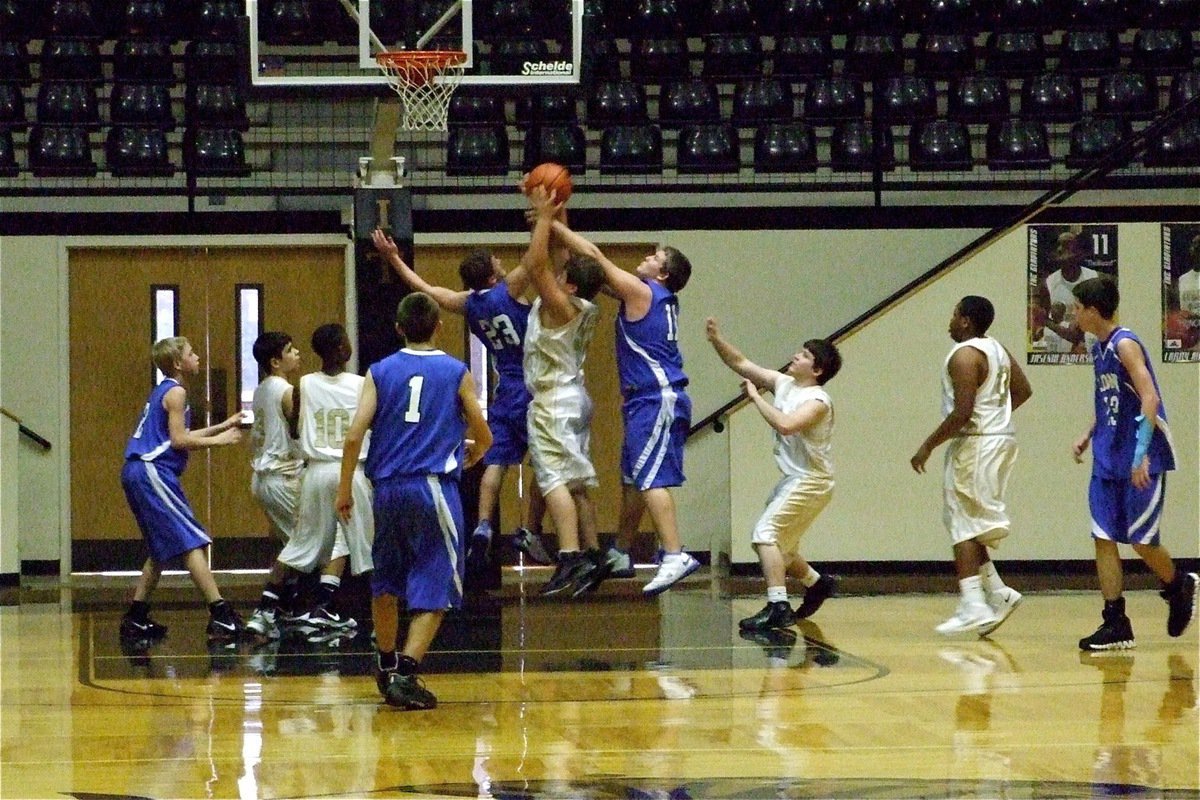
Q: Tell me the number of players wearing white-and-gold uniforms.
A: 5